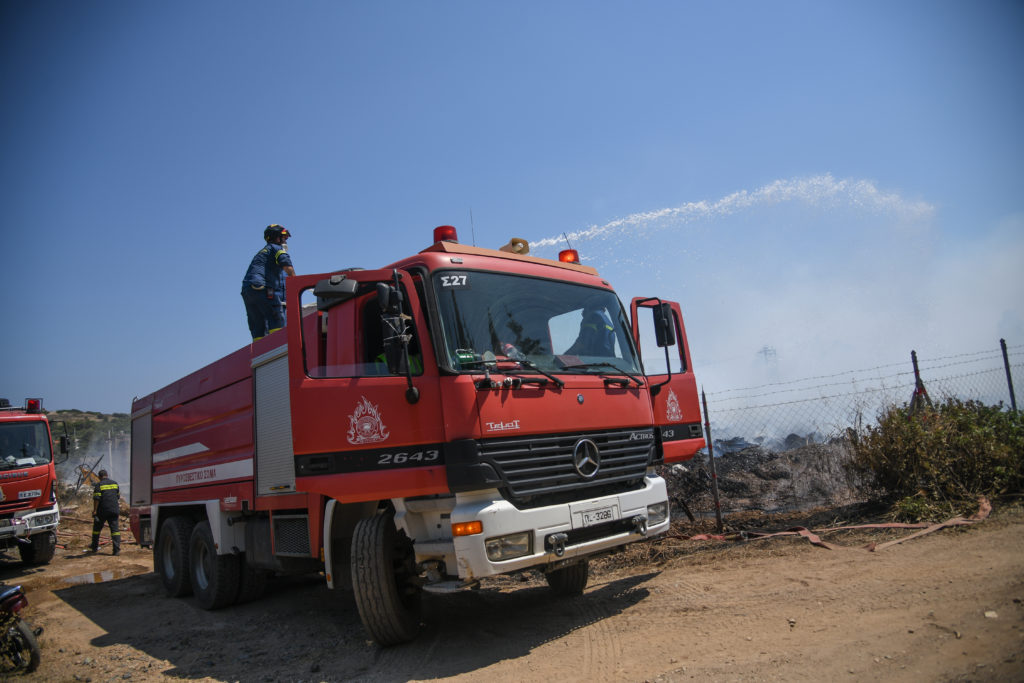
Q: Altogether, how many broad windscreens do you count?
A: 2